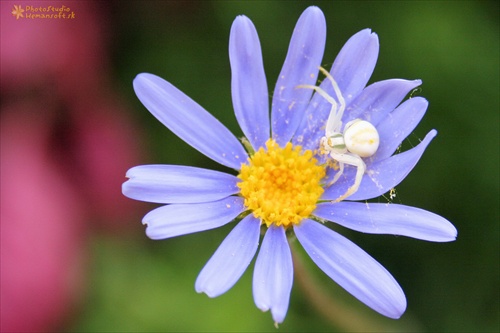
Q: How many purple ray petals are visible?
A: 13